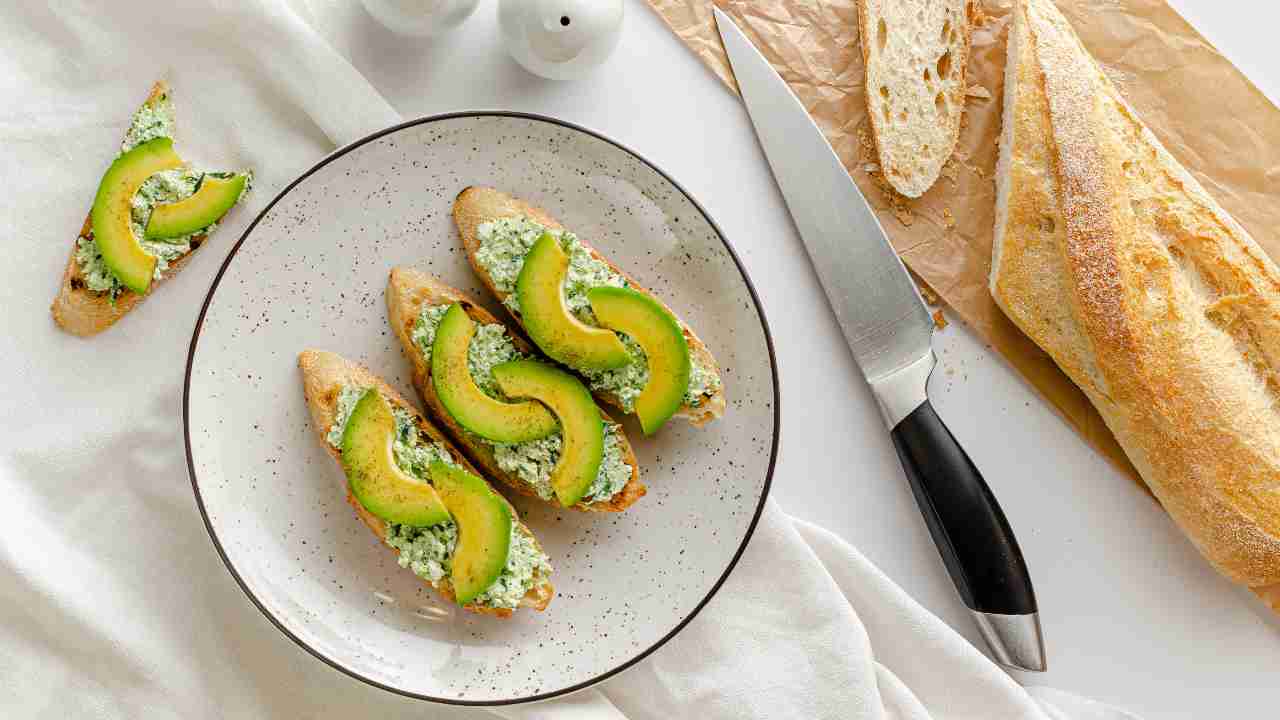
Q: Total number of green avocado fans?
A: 8